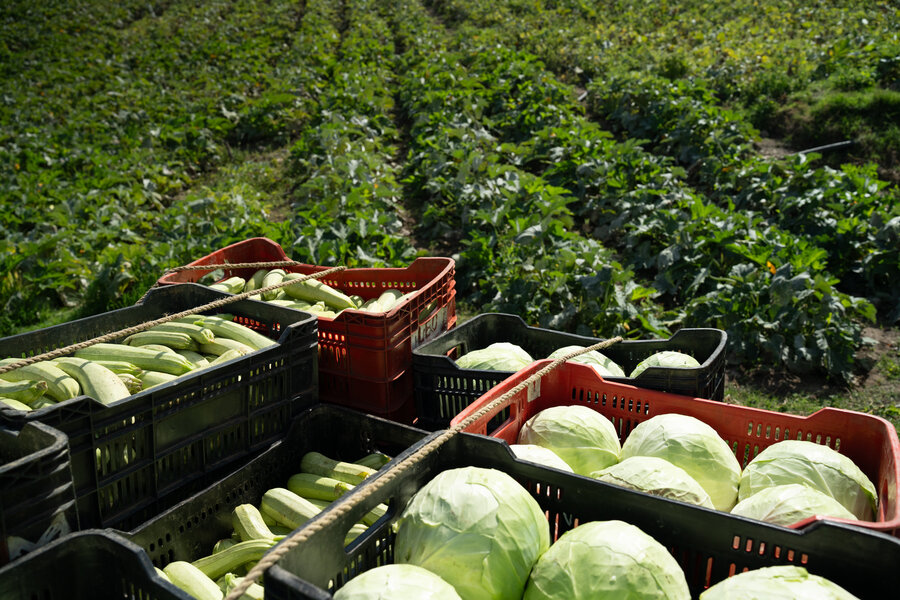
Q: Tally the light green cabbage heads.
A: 13